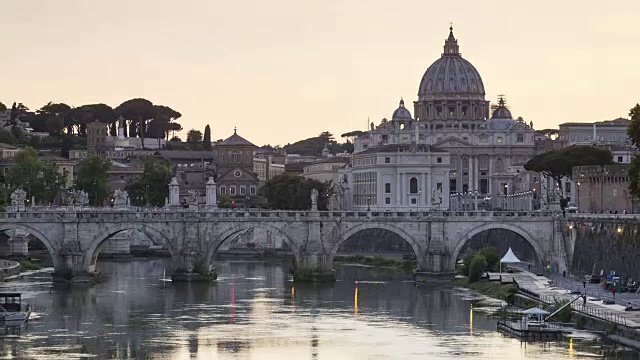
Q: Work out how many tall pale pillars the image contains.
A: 2